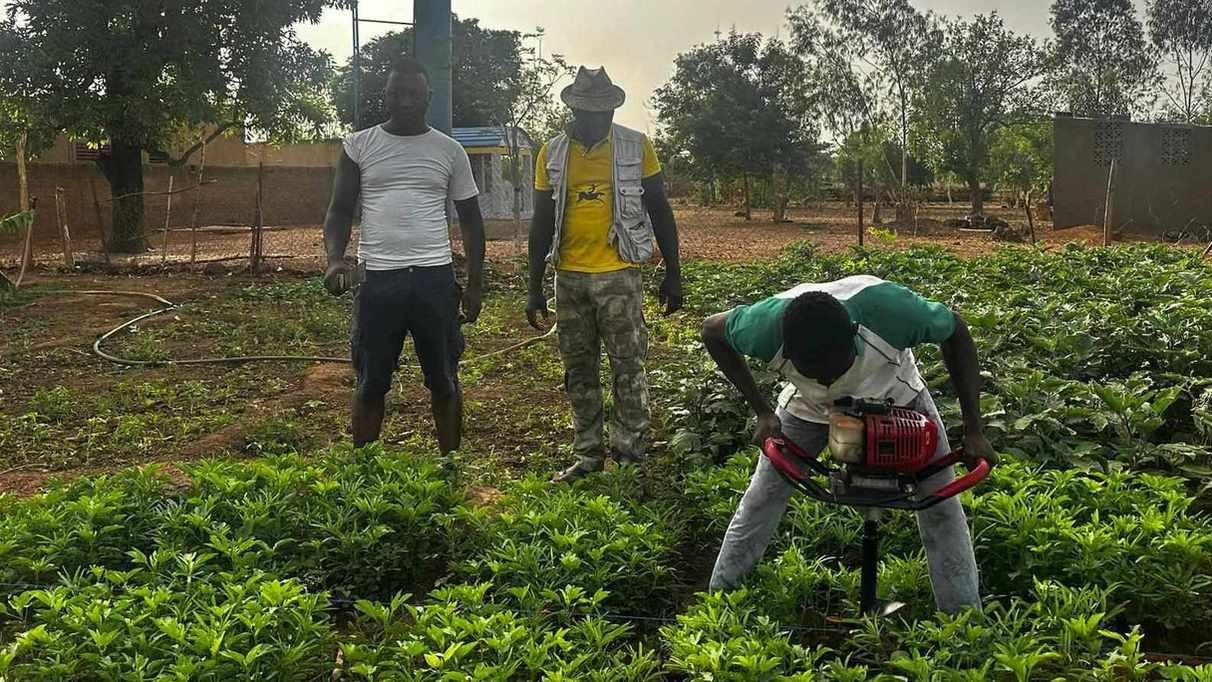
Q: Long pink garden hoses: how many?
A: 0